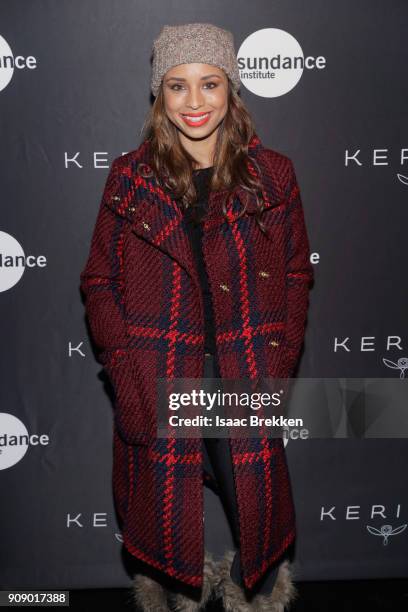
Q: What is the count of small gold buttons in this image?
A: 6